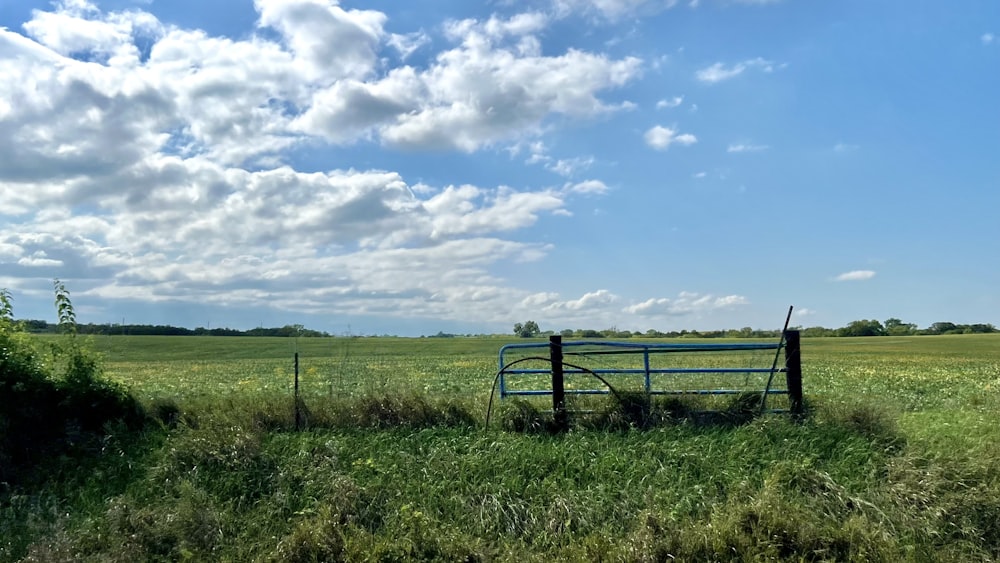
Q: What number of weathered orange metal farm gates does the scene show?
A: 0